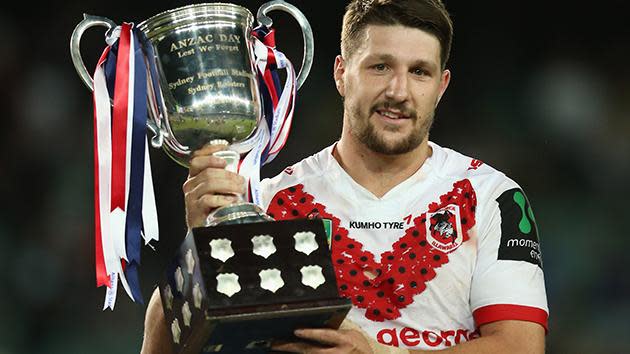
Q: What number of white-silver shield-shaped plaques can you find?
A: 12